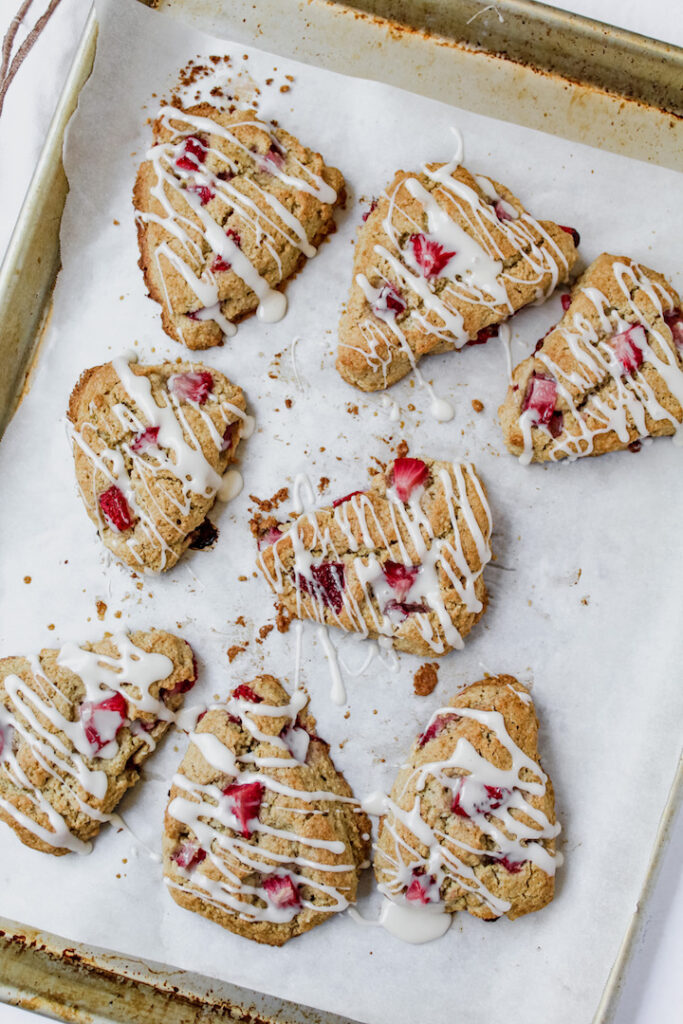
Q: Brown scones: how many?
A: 8